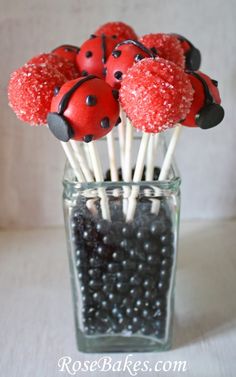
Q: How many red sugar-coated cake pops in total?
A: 5